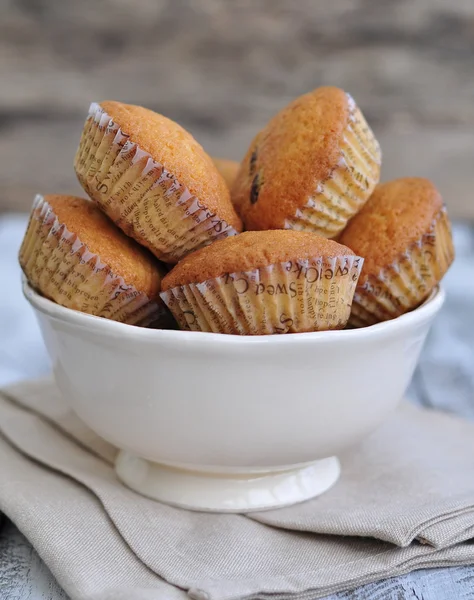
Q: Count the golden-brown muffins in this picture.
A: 6